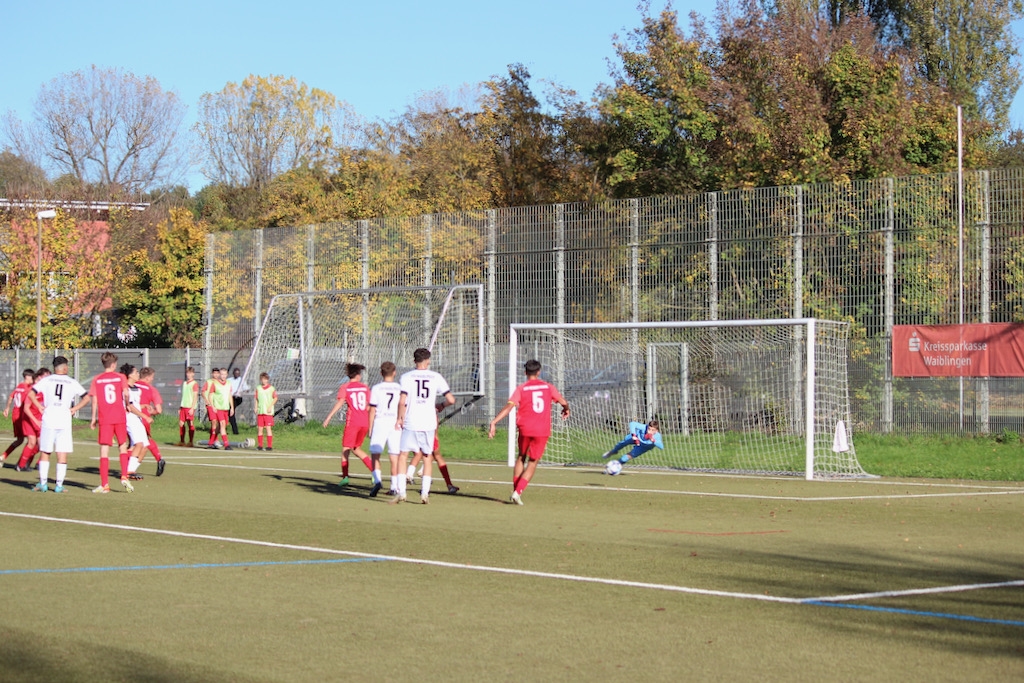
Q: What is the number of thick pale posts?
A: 12